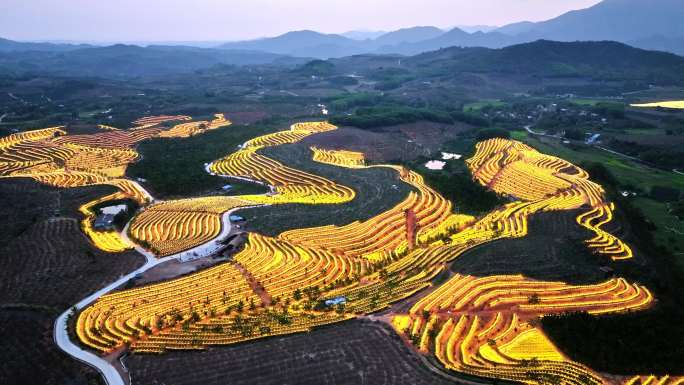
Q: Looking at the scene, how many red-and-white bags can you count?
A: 0